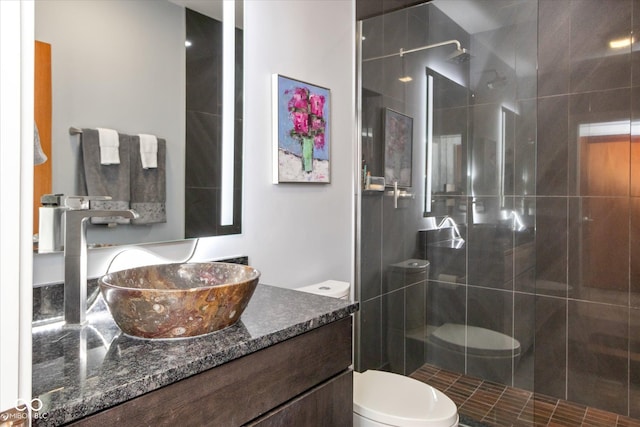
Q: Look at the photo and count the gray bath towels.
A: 2